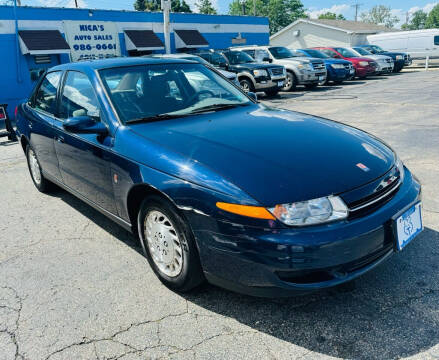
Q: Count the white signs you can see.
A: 1